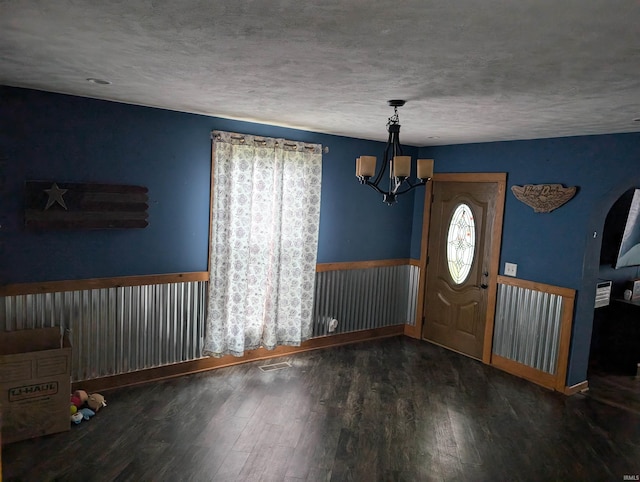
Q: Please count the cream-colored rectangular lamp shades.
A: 5